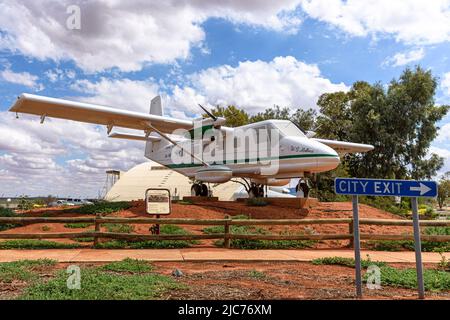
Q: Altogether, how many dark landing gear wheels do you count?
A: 5